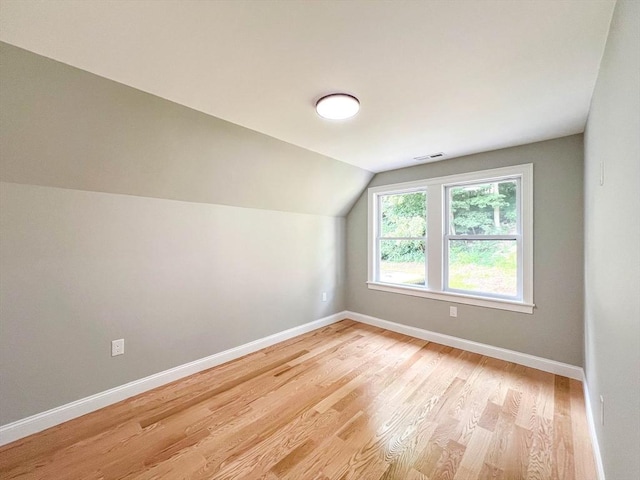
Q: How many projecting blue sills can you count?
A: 0